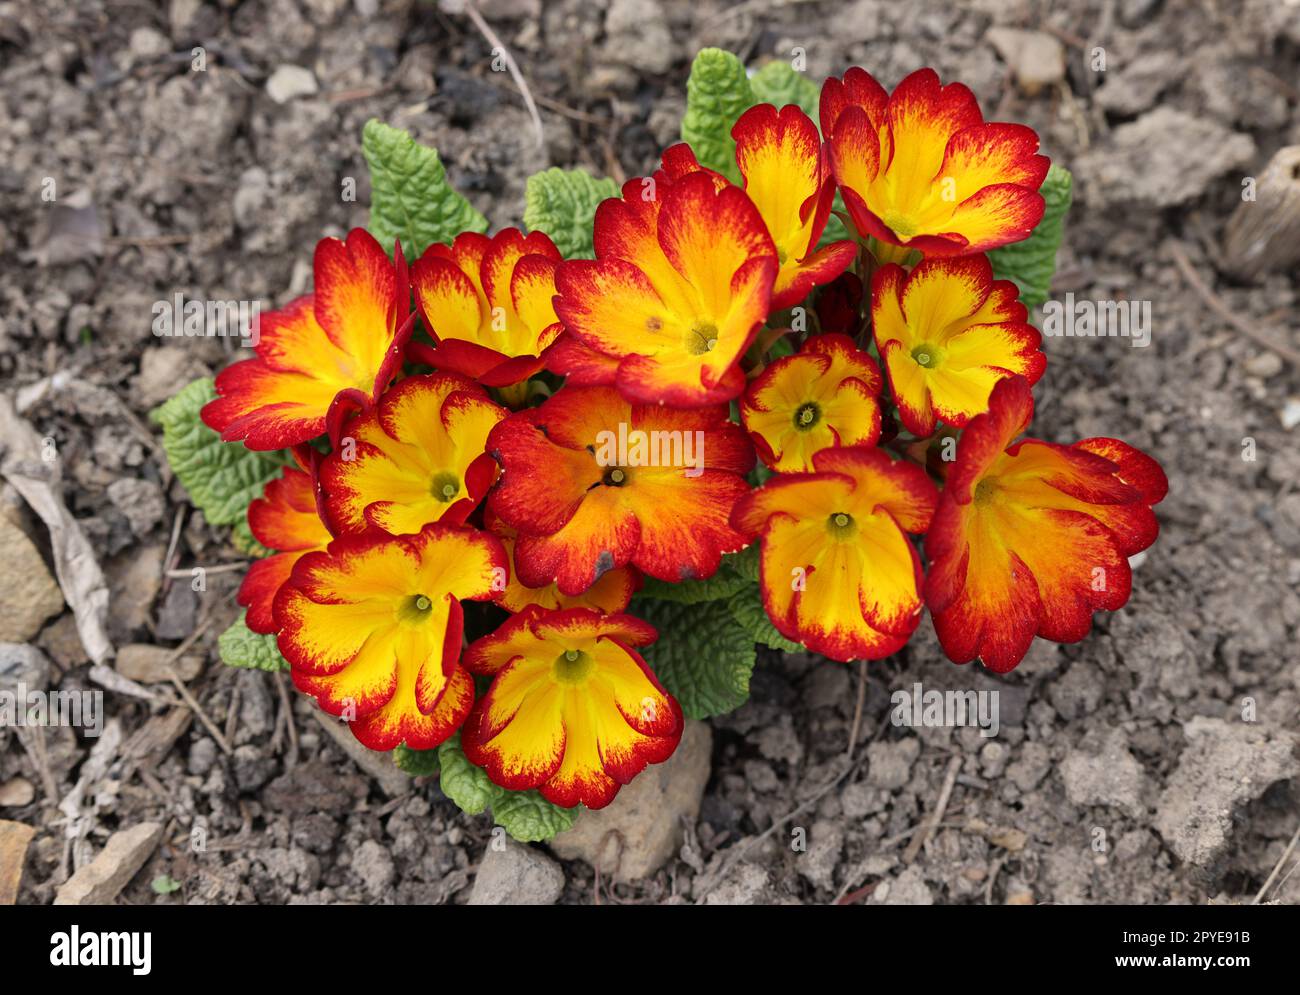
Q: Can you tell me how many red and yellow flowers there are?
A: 15